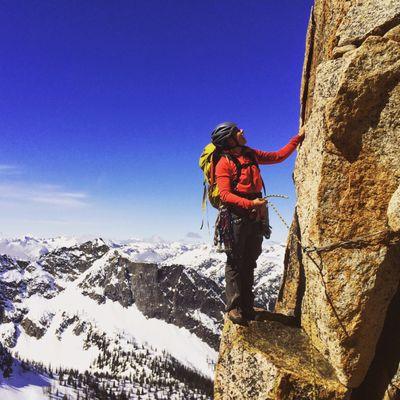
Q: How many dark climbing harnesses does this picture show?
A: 1